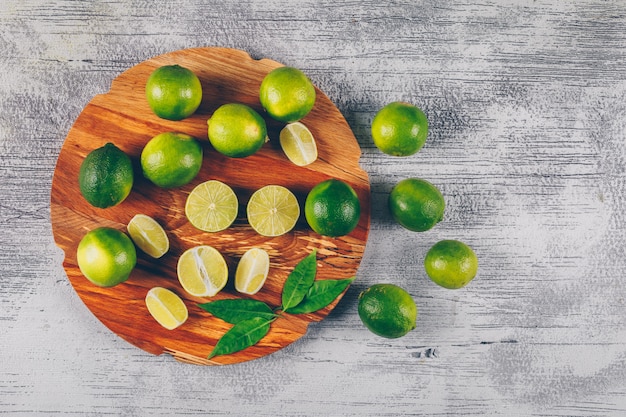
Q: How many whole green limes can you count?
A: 11